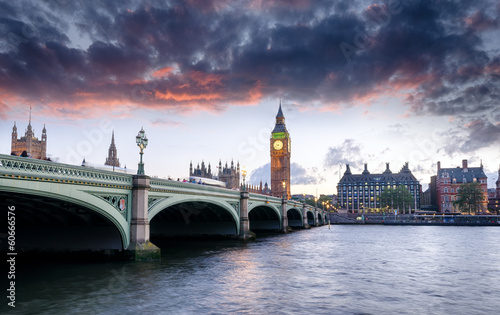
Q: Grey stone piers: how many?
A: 6